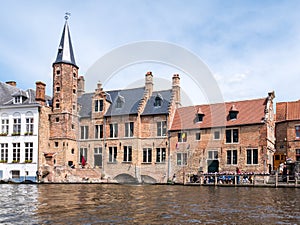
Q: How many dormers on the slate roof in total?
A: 3